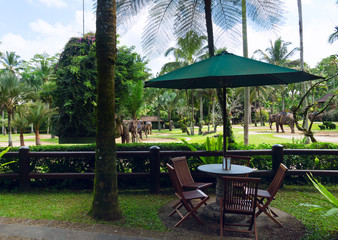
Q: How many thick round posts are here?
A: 3